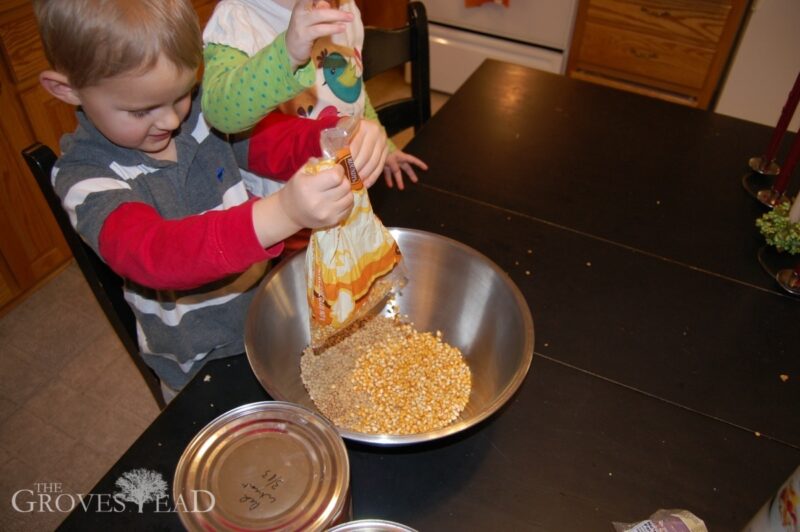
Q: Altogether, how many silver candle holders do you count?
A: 3